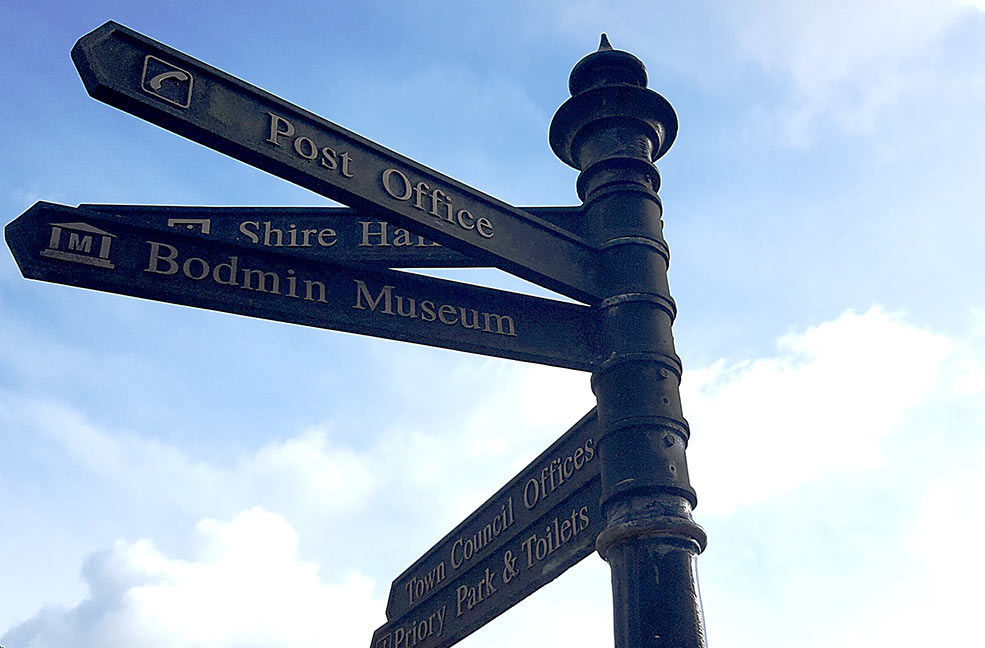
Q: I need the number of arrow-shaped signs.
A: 5